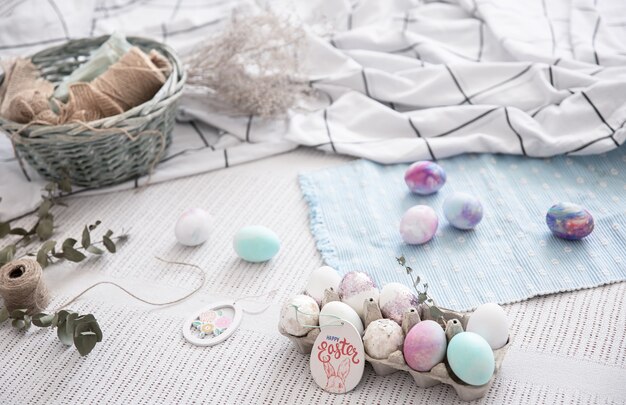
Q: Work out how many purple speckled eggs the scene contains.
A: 2